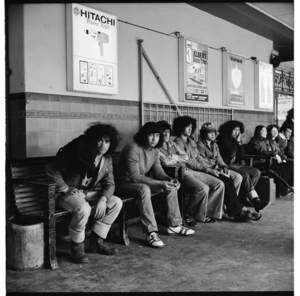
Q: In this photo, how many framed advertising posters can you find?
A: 4